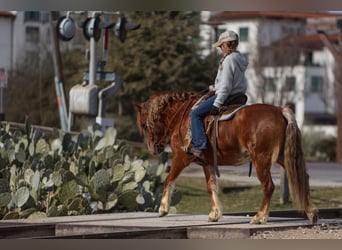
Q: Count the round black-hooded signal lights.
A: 3